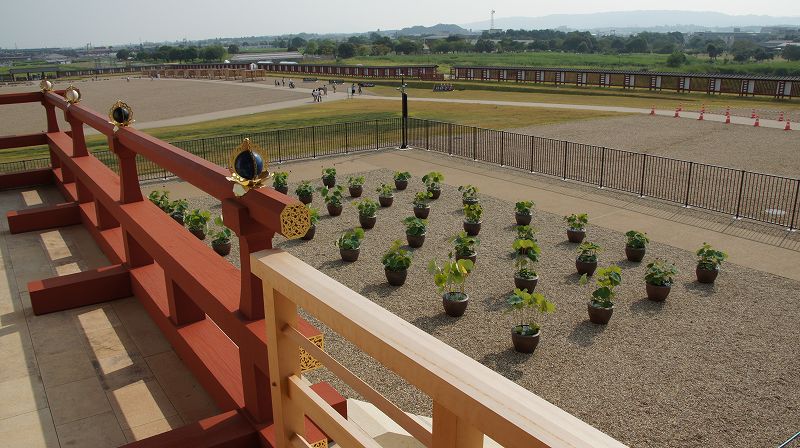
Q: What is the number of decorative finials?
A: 4